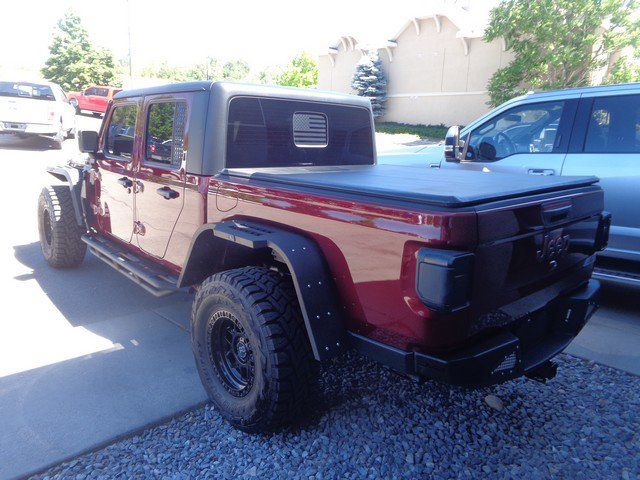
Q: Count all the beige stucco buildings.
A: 1